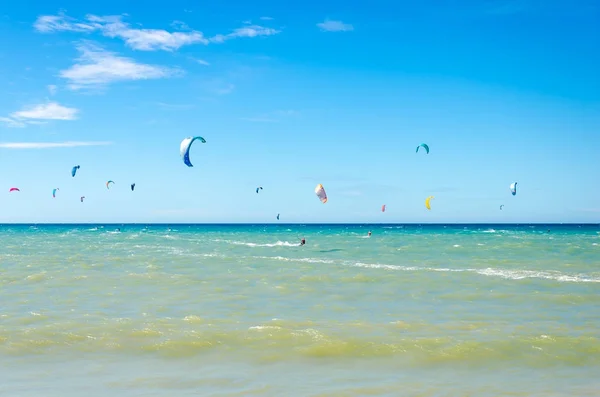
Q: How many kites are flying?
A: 15